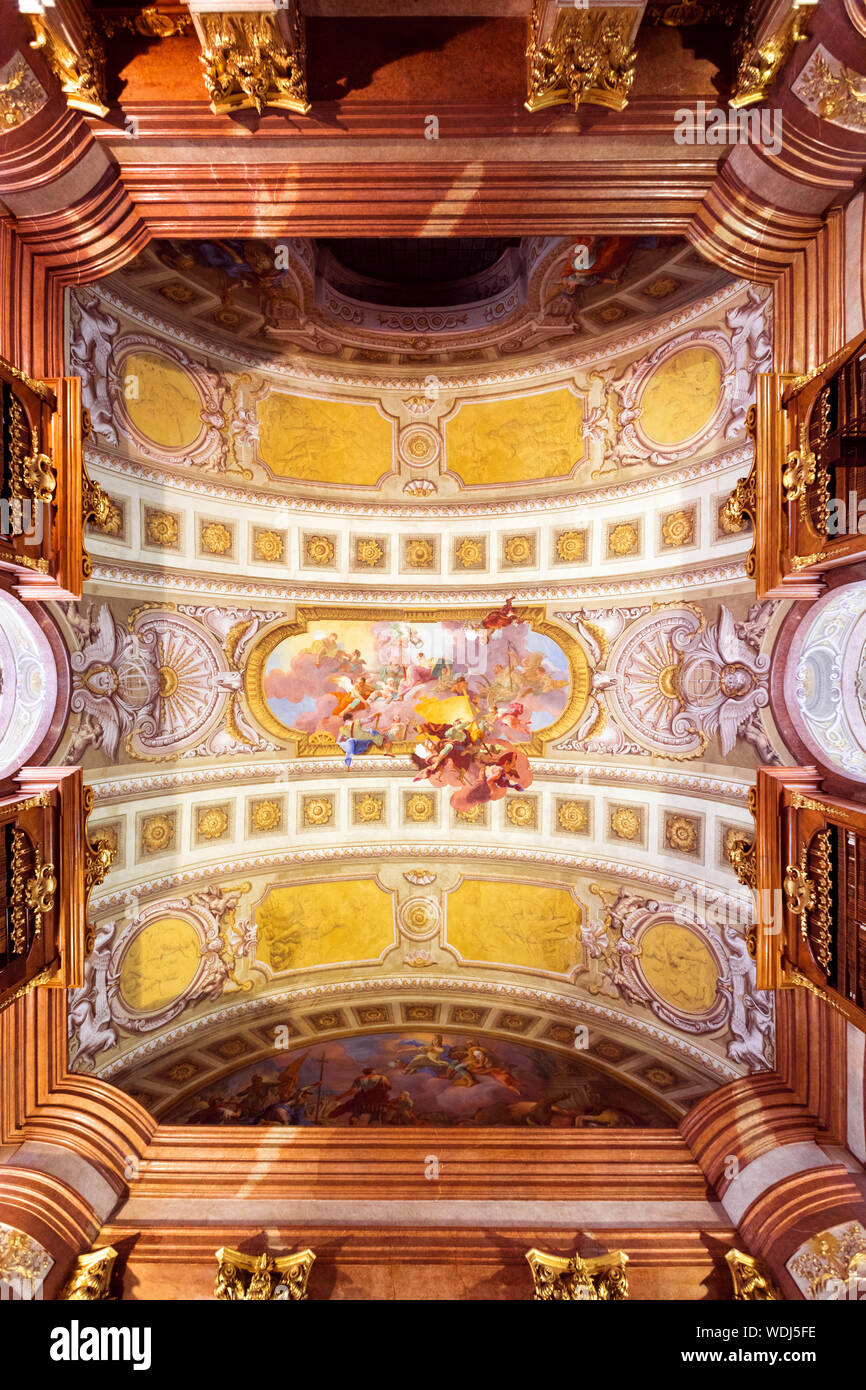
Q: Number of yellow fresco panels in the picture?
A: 8